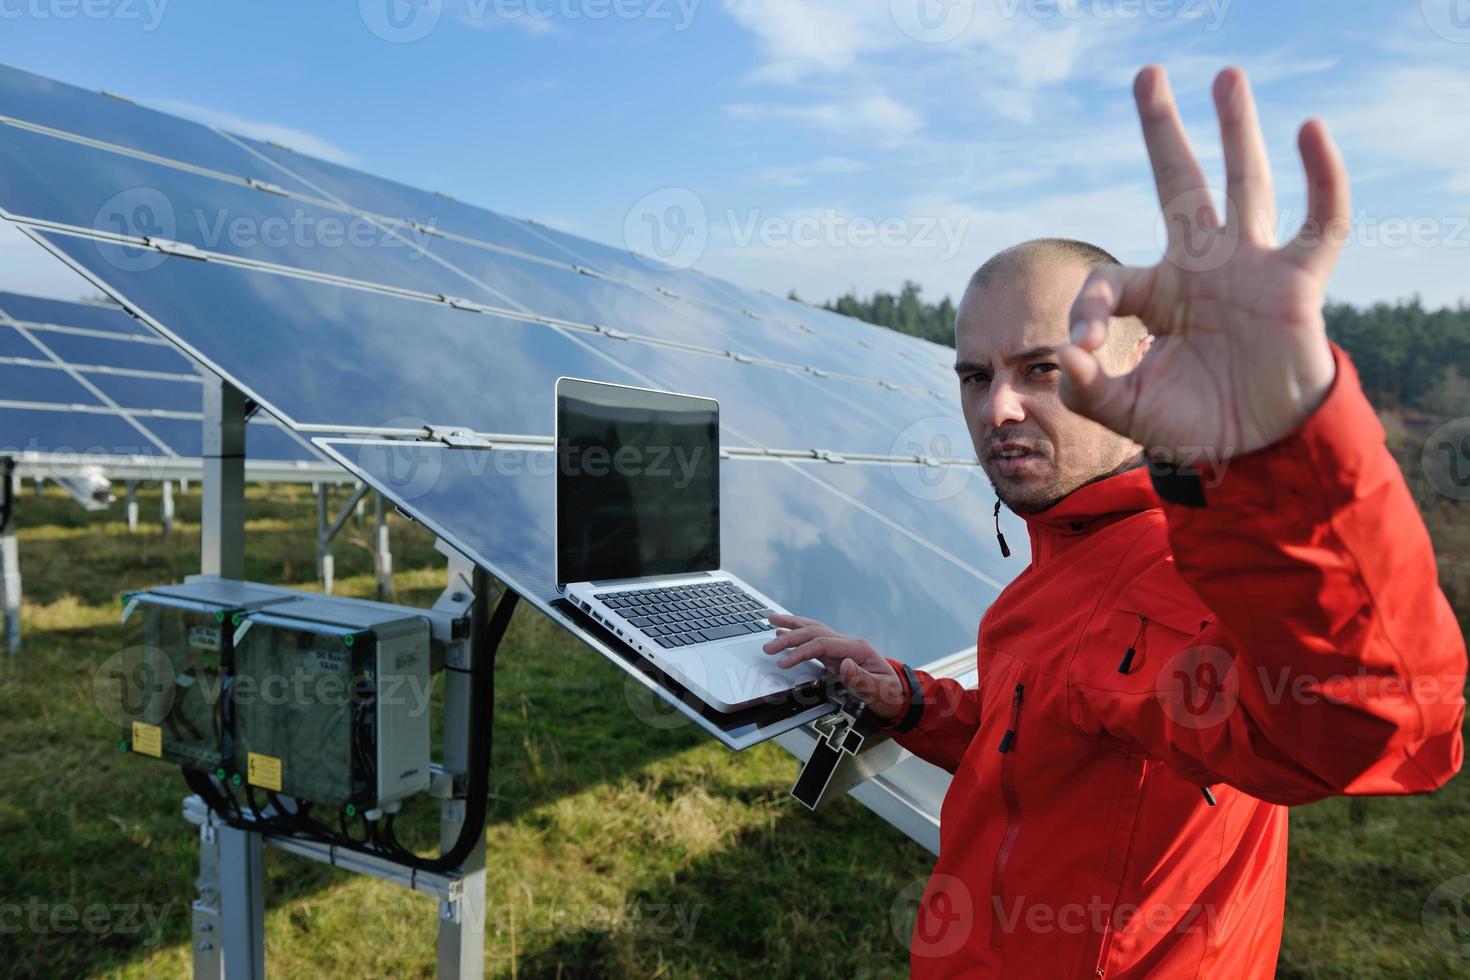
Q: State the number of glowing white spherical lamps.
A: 0